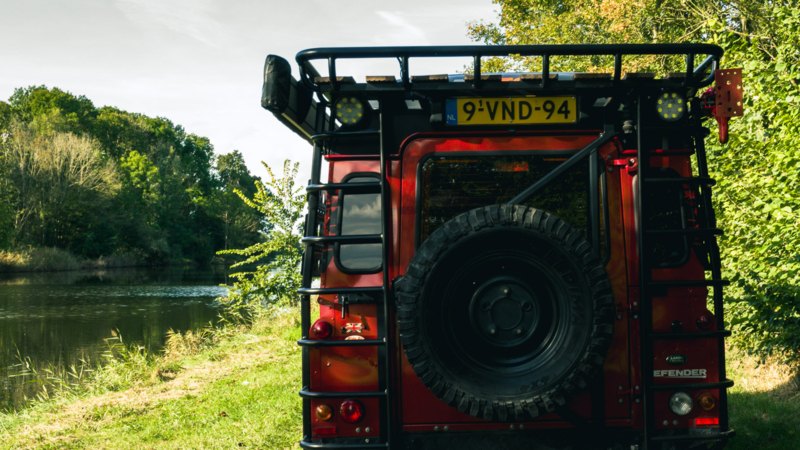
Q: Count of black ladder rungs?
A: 14